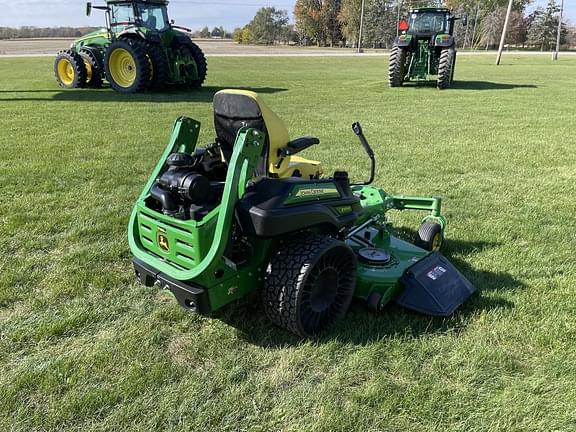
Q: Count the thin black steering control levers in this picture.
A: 1